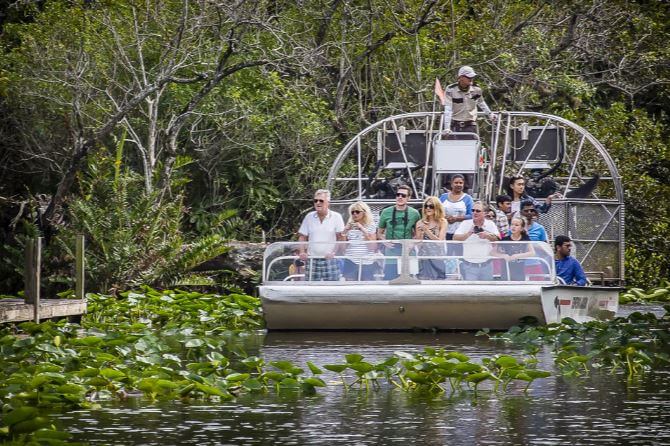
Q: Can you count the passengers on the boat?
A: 12